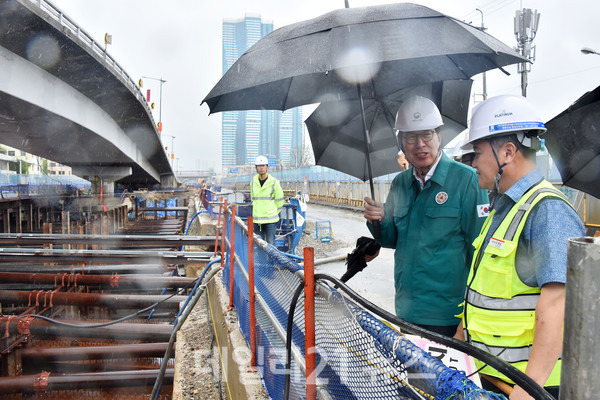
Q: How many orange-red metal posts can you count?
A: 5